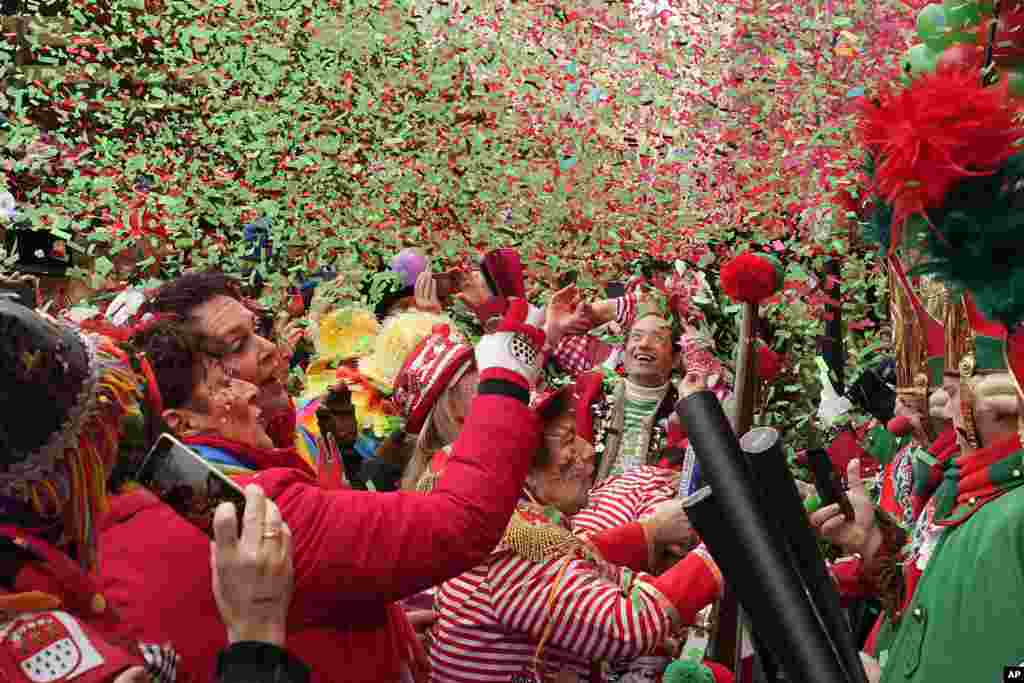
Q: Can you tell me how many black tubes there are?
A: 3